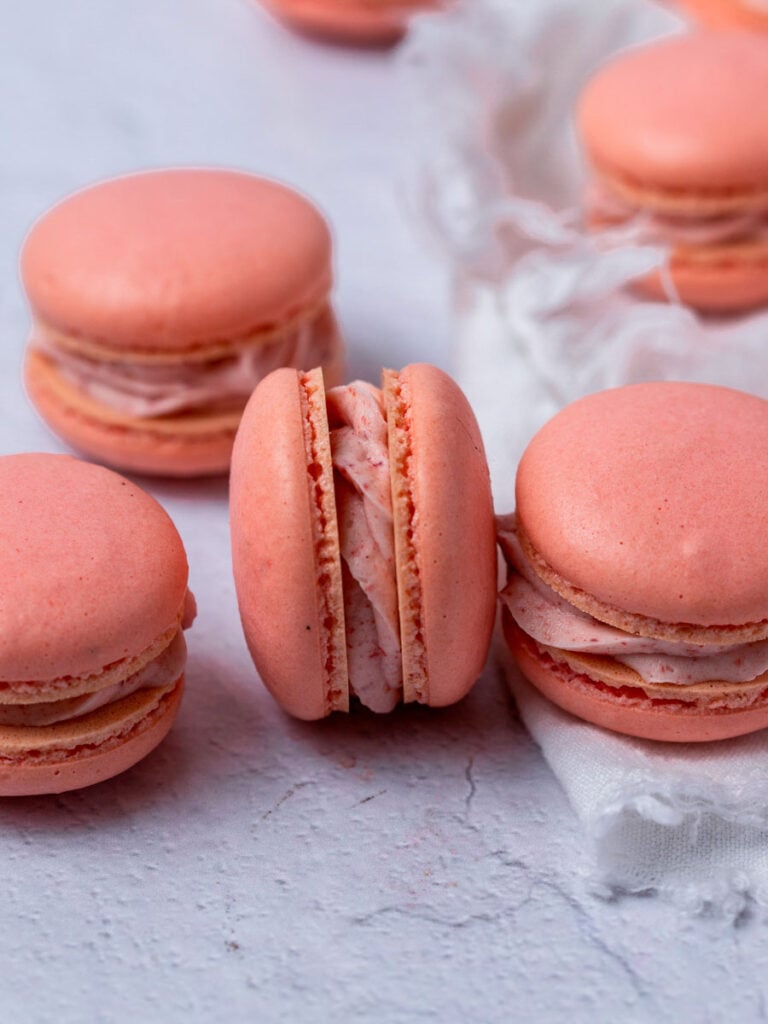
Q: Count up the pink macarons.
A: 7